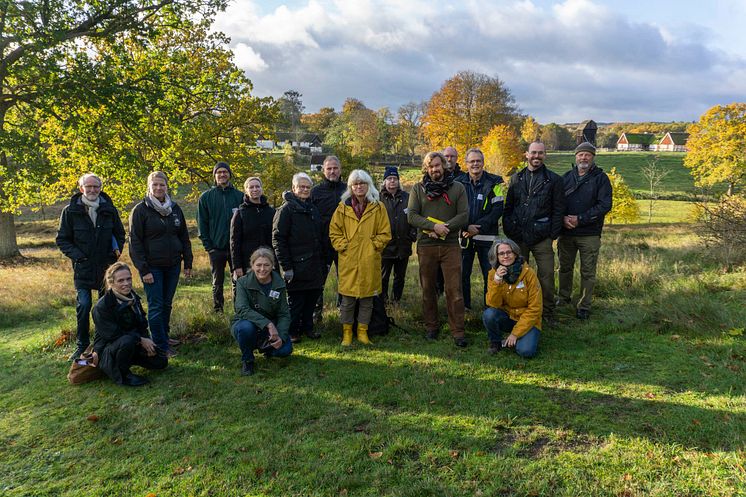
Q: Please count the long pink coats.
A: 0